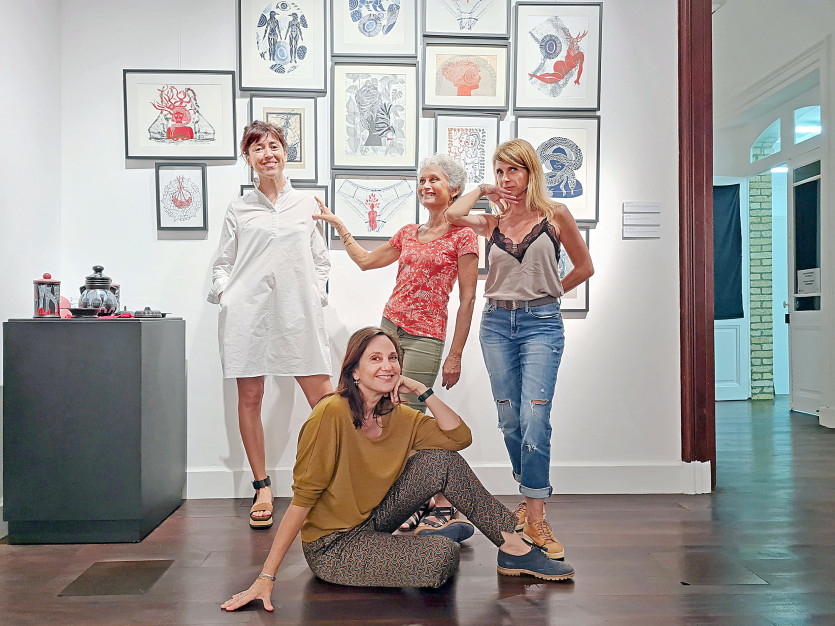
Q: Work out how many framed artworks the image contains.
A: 15